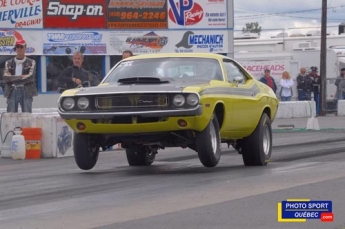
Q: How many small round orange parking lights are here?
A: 2